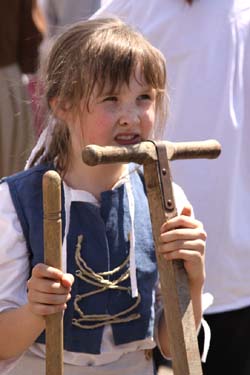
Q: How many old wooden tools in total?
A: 2